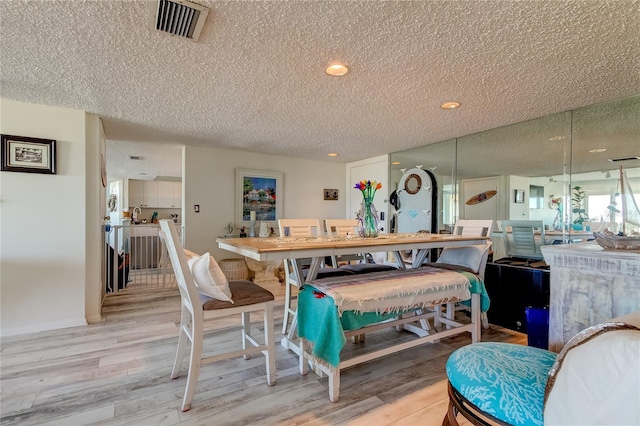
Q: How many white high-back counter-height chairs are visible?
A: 4